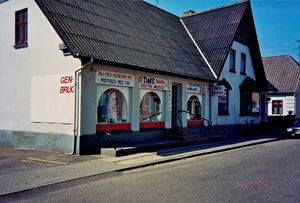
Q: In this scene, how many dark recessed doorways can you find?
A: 1